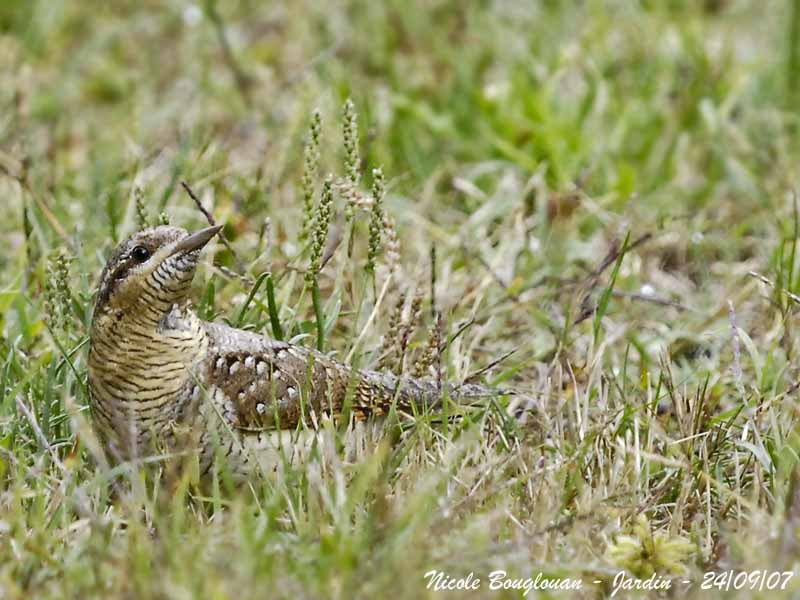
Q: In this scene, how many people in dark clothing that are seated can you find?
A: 0